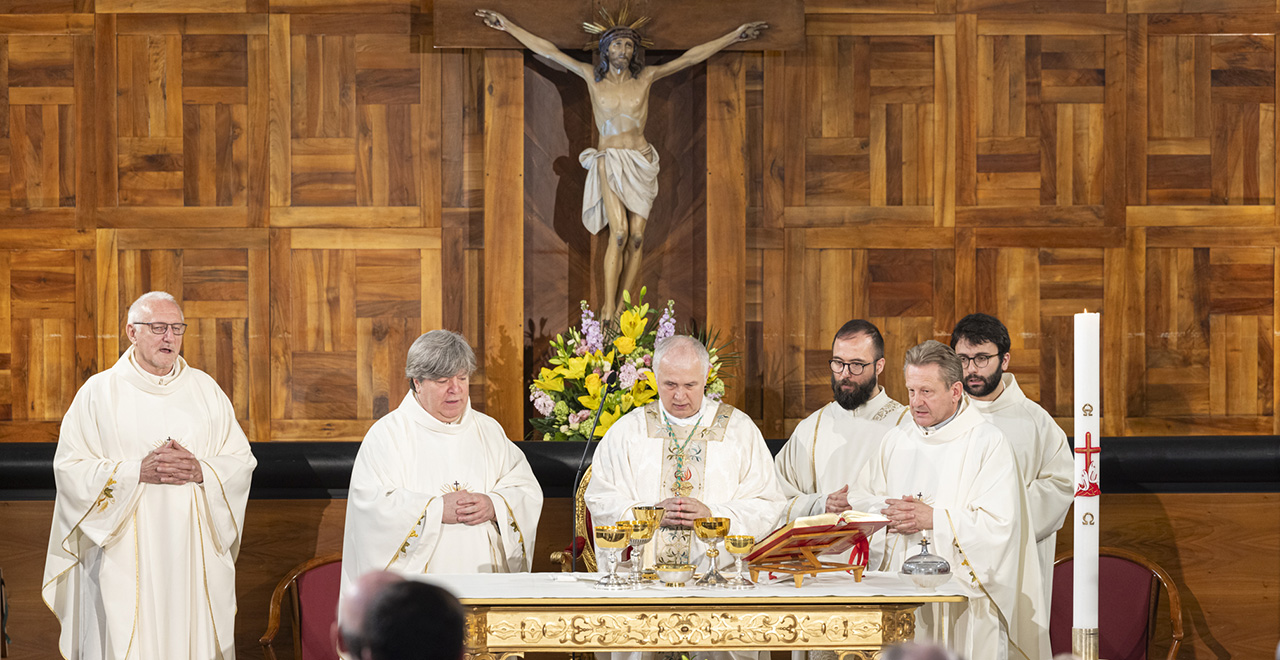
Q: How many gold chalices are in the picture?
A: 5